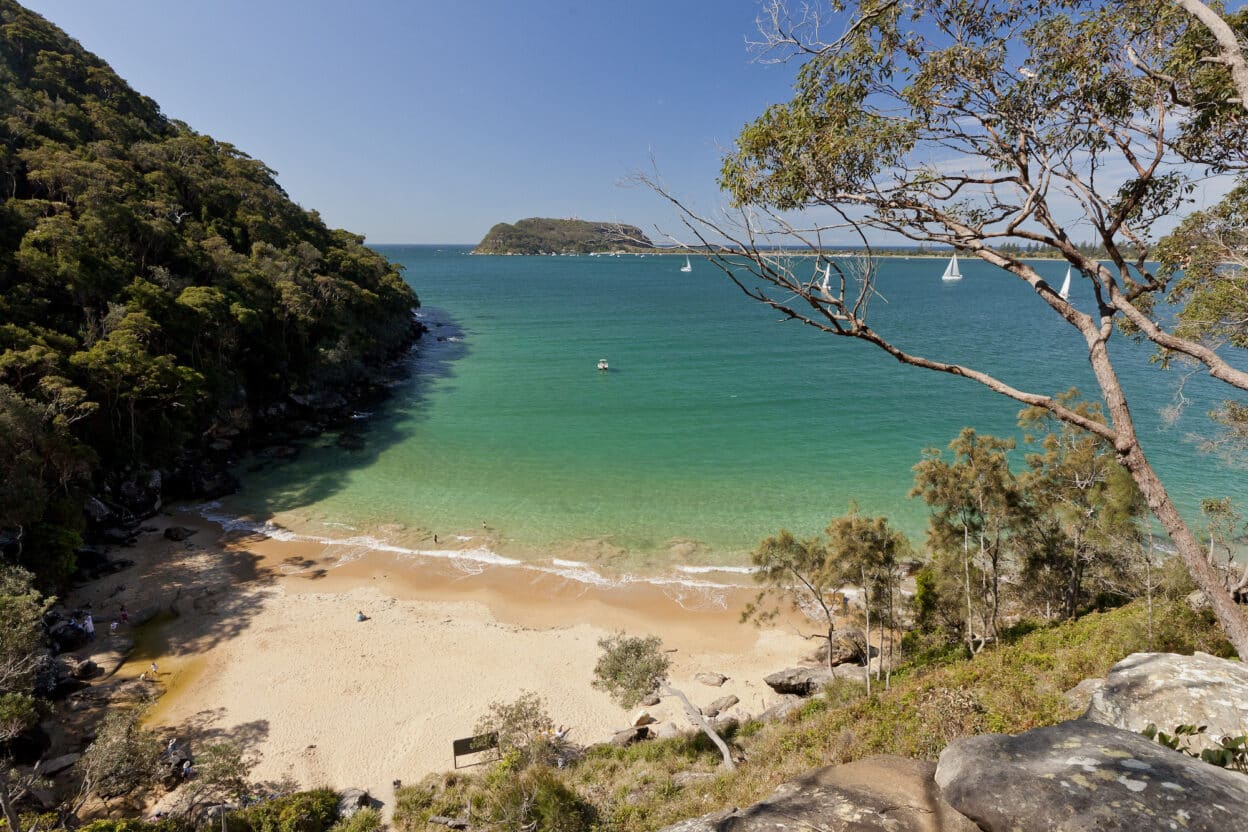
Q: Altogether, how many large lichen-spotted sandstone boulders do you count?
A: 3